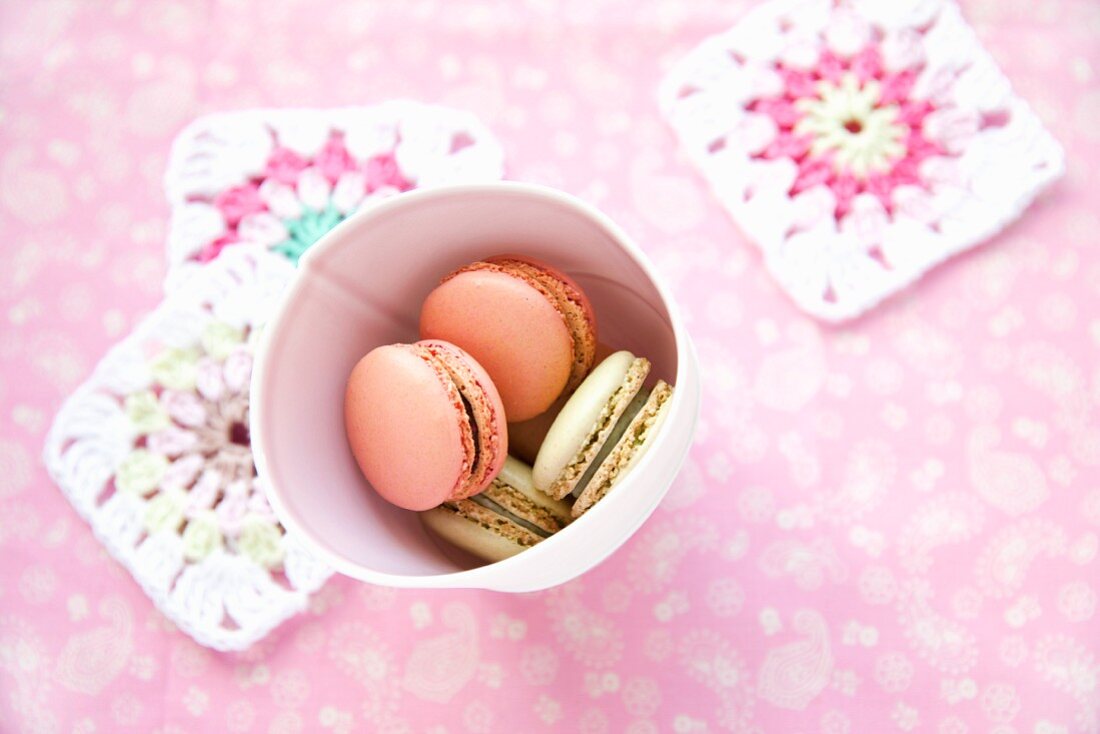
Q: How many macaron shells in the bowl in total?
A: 8